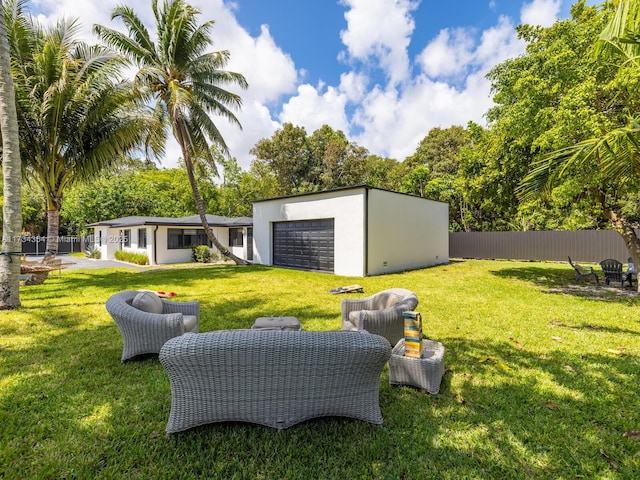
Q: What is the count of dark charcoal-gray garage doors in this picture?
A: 1